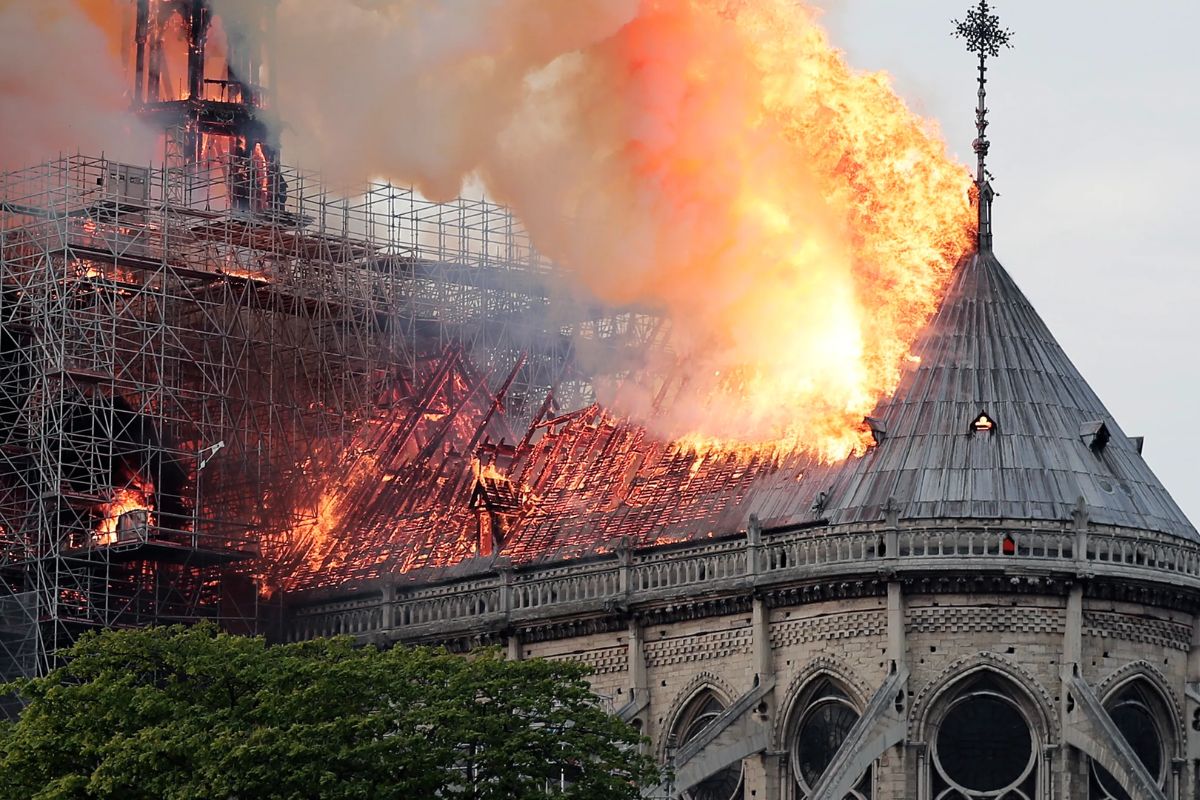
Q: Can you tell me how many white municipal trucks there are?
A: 0